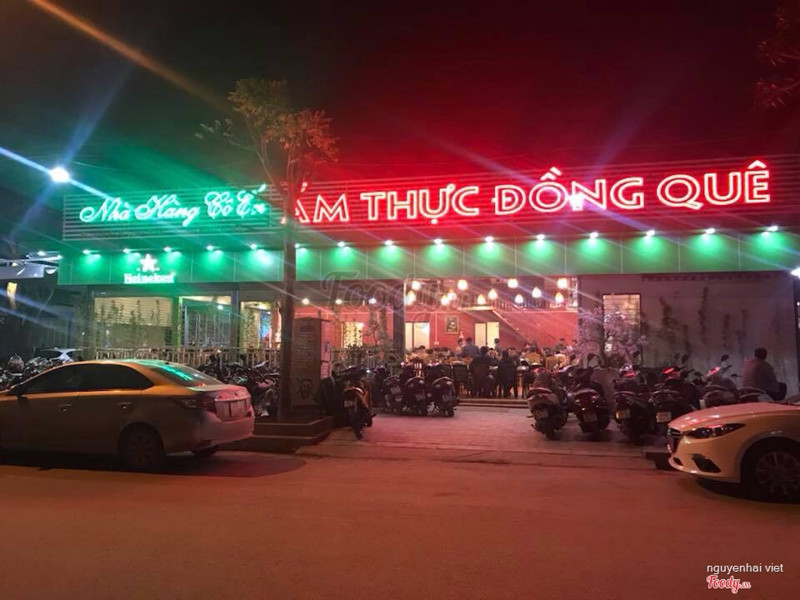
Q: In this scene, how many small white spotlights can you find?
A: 15